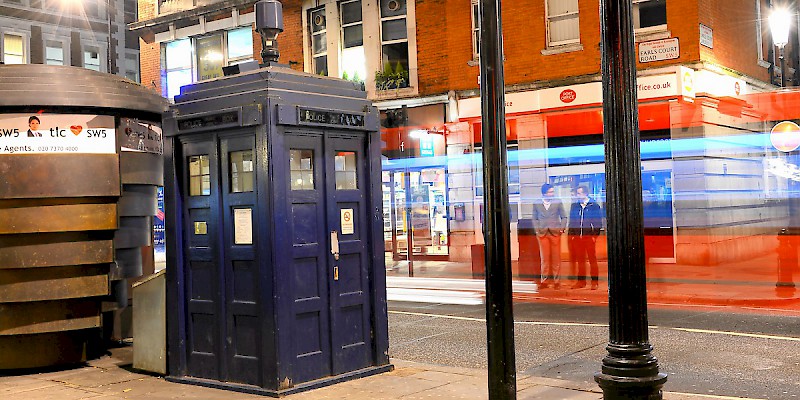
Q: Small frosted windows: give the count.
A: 4